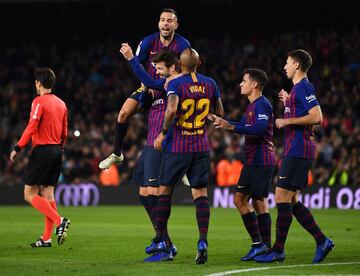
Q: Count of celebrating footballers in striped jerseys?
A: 5